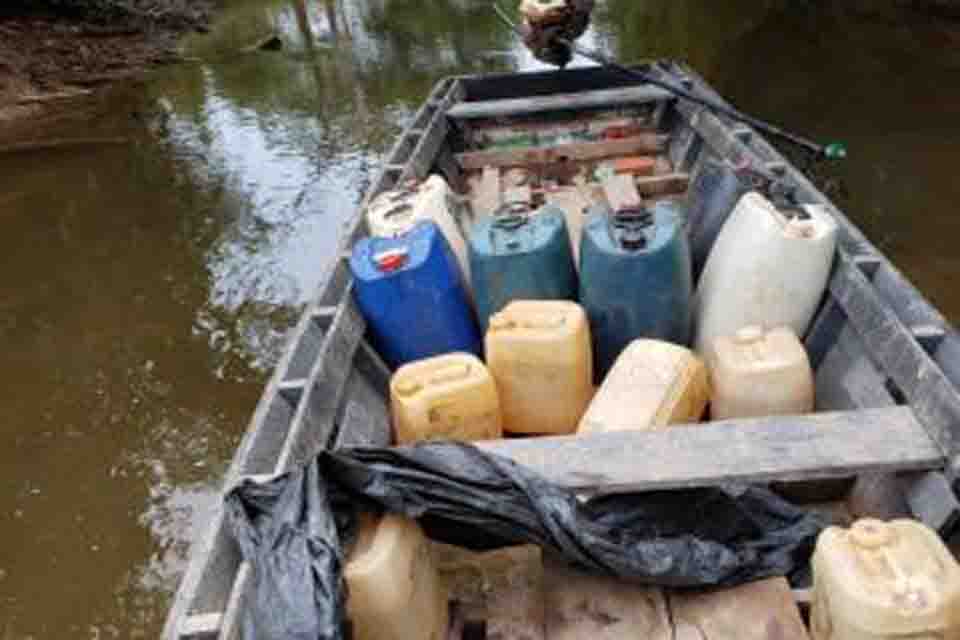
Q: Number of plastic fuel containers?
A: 11